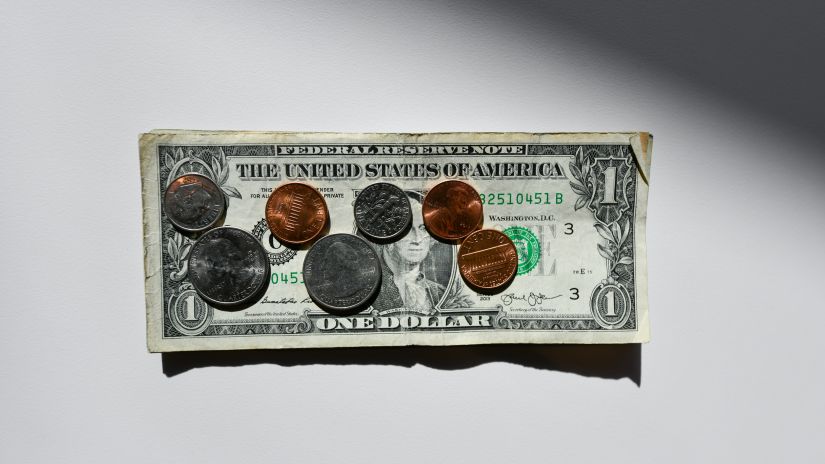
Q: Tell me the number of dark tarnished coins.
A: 4